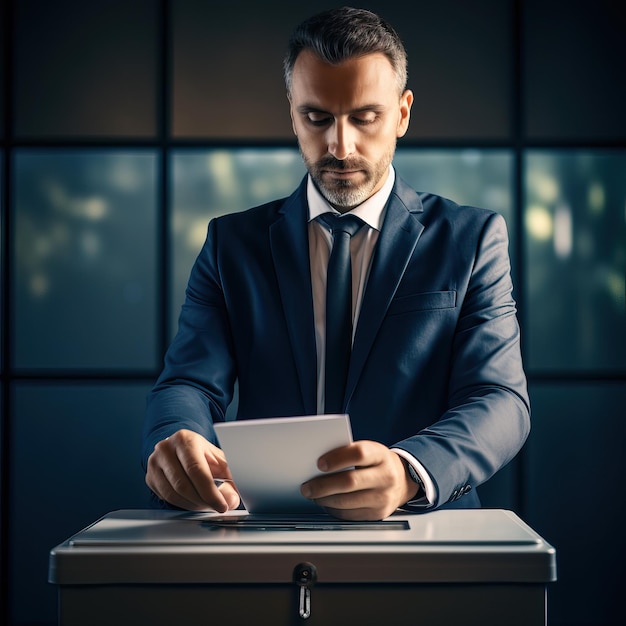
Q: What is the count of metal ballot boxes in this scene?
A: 1